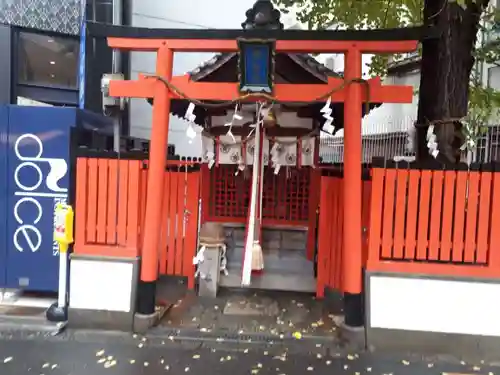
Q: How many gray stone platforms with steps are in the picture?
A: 1